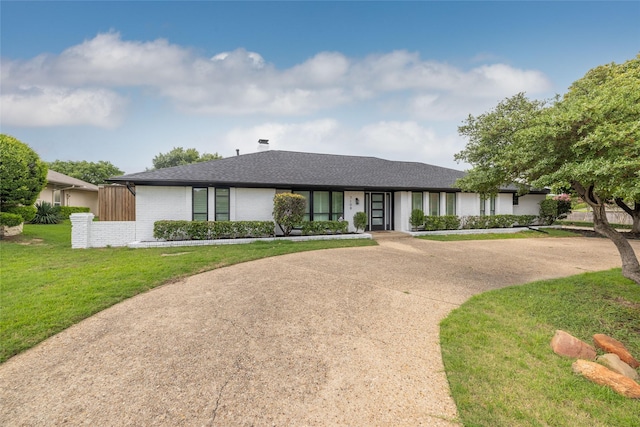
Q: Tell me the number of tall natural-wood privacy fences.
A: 1